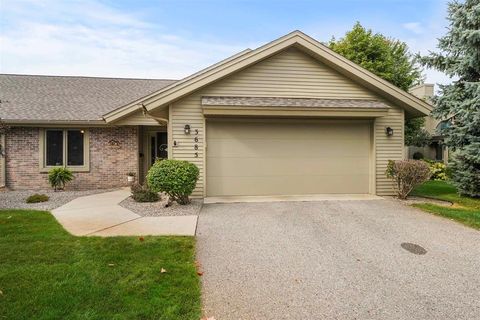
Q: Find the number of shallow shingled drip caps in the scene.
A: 1